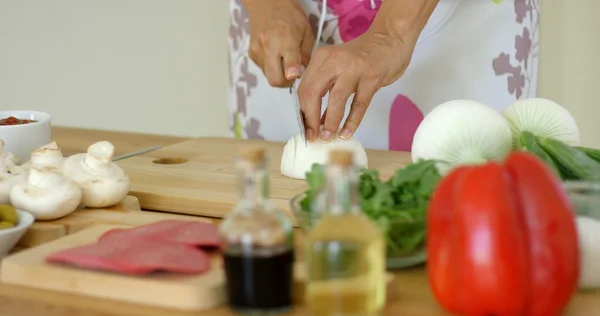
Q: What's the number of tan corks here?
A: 2